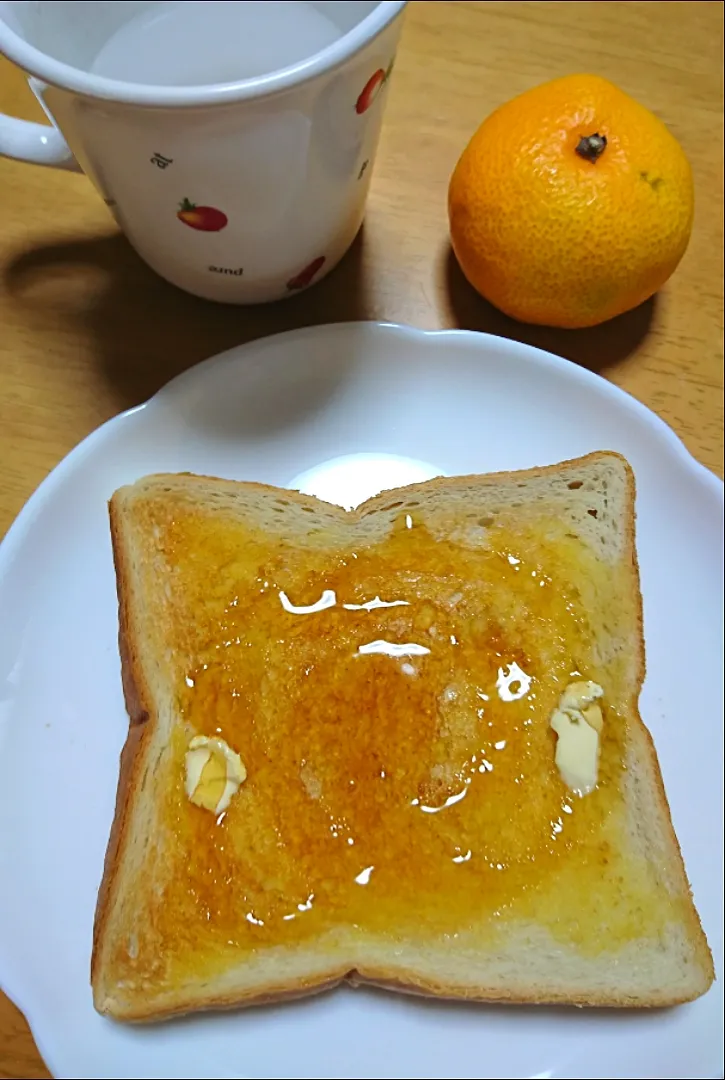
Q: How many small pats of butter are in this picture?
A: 2